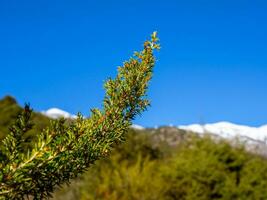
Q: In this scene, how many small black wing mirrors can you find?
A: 0